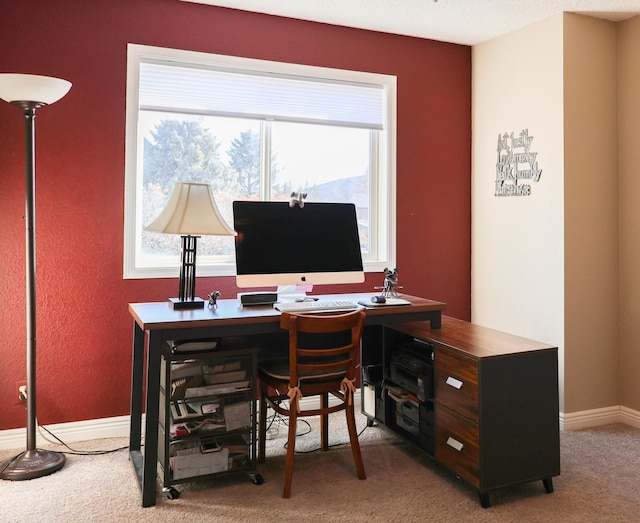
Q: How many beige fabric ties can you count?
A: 2